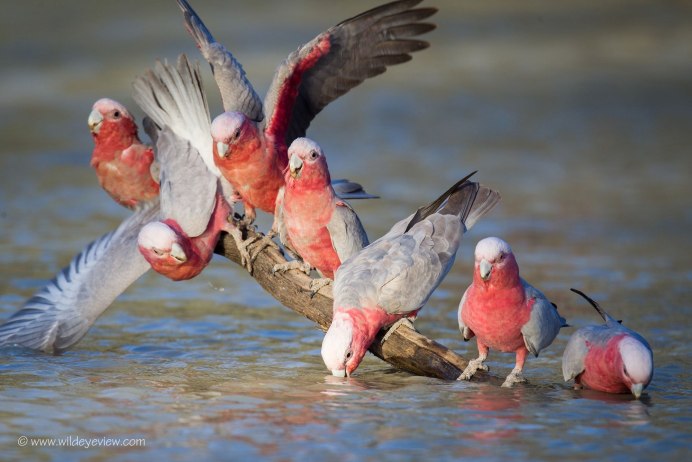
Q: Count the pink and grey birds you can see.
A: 7